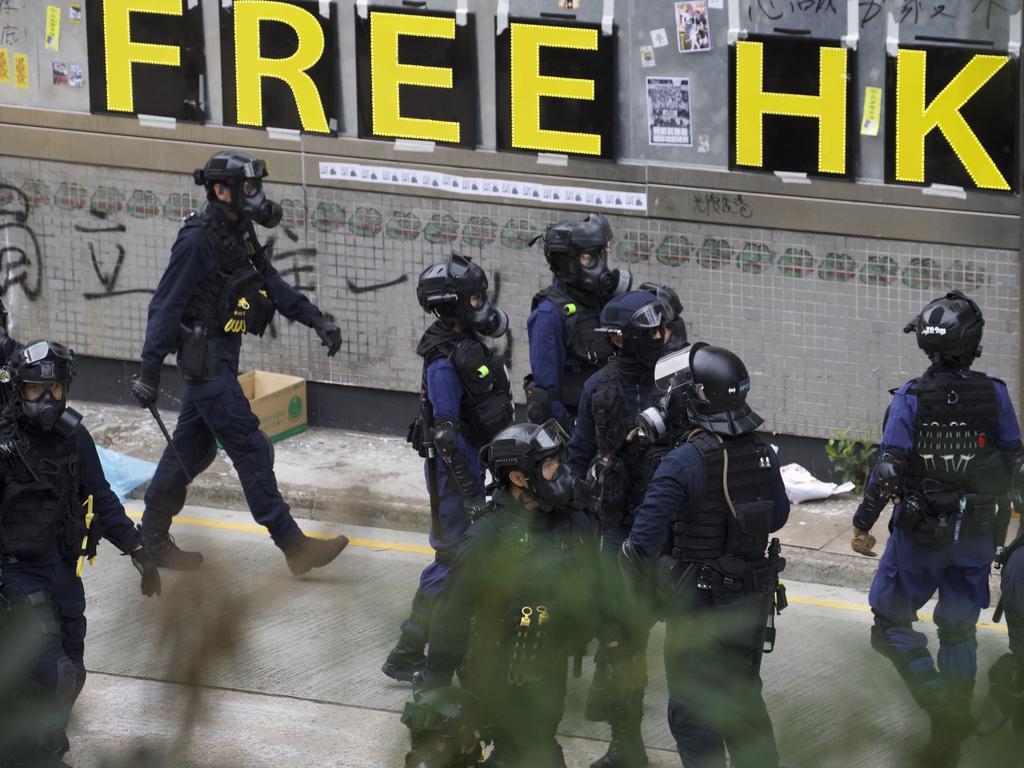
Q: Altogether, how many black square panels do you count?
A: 6